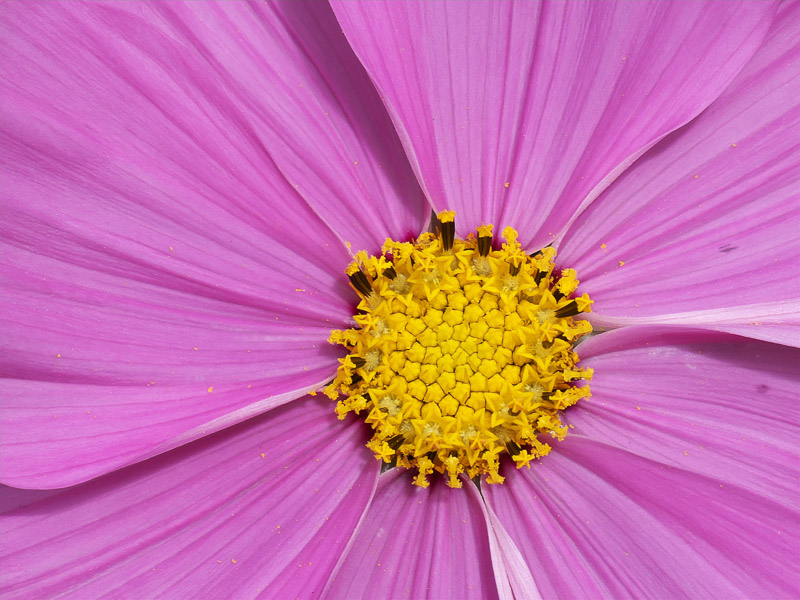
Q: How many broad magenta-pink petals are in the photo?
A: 8